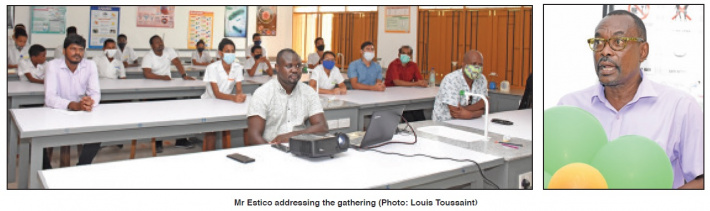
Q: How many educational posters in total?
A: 7